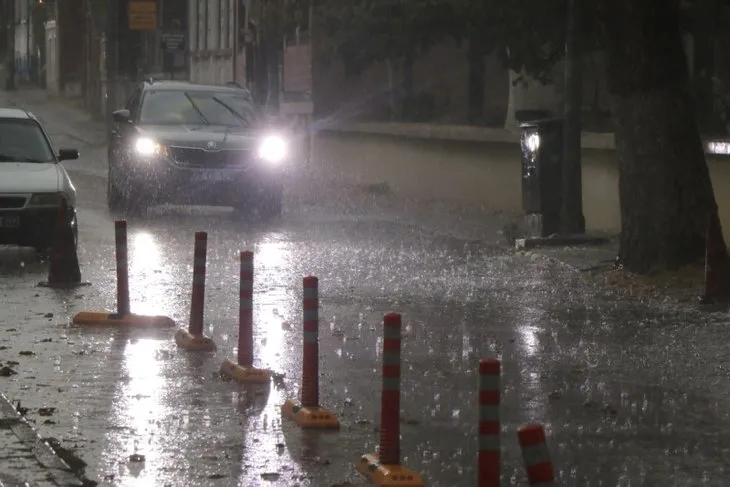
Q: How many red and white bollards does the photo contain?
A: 7